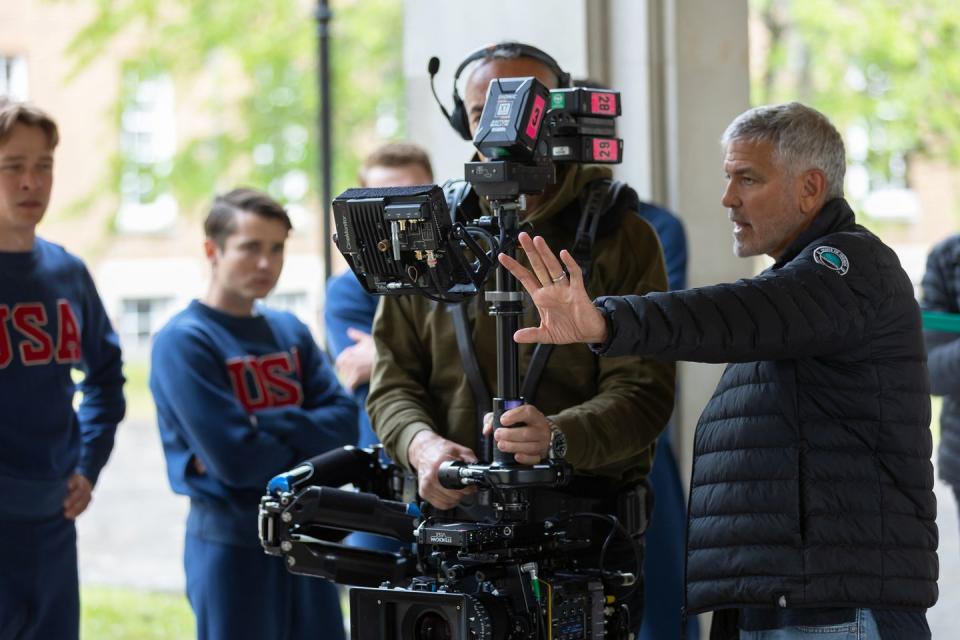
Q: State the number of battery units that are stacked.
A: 3